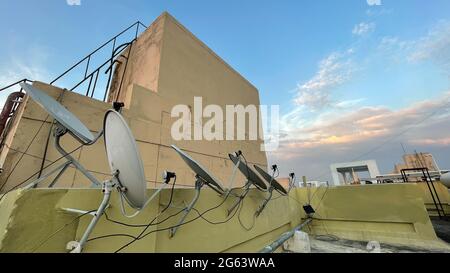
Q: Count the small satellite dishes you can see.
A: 5